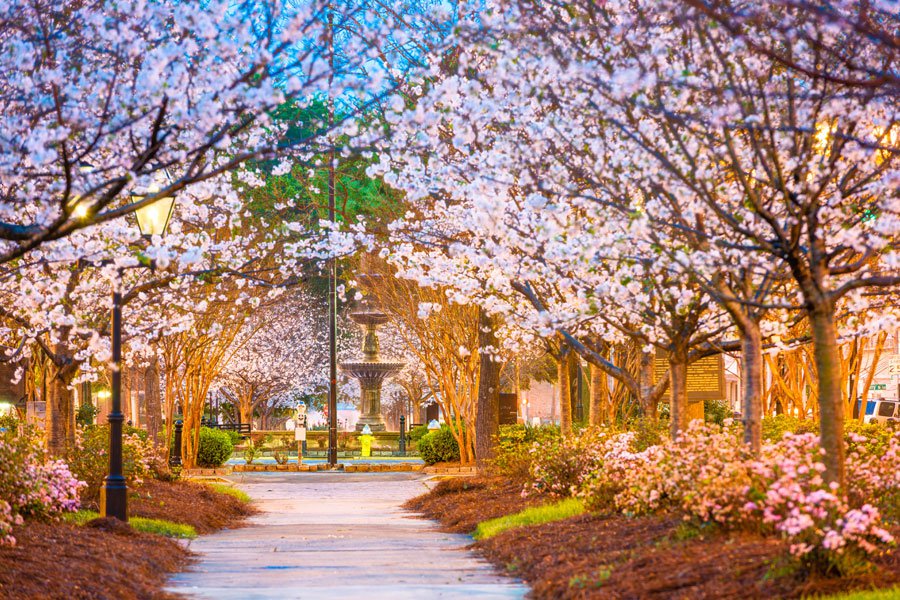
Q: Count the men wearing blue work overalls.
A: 0